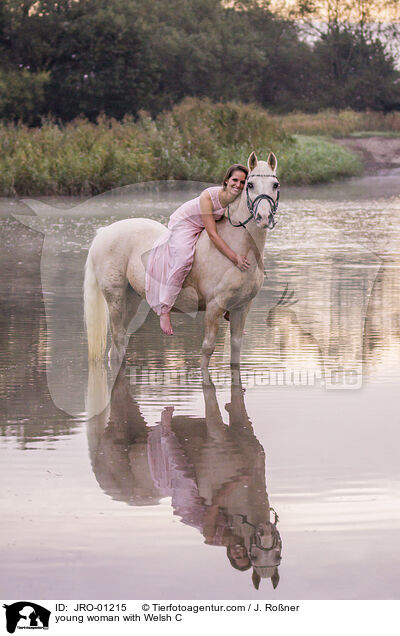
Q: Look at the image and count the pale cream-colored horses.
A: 1